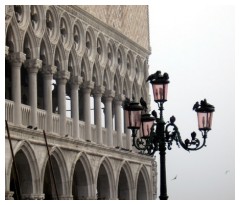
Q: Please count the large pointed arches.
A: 6